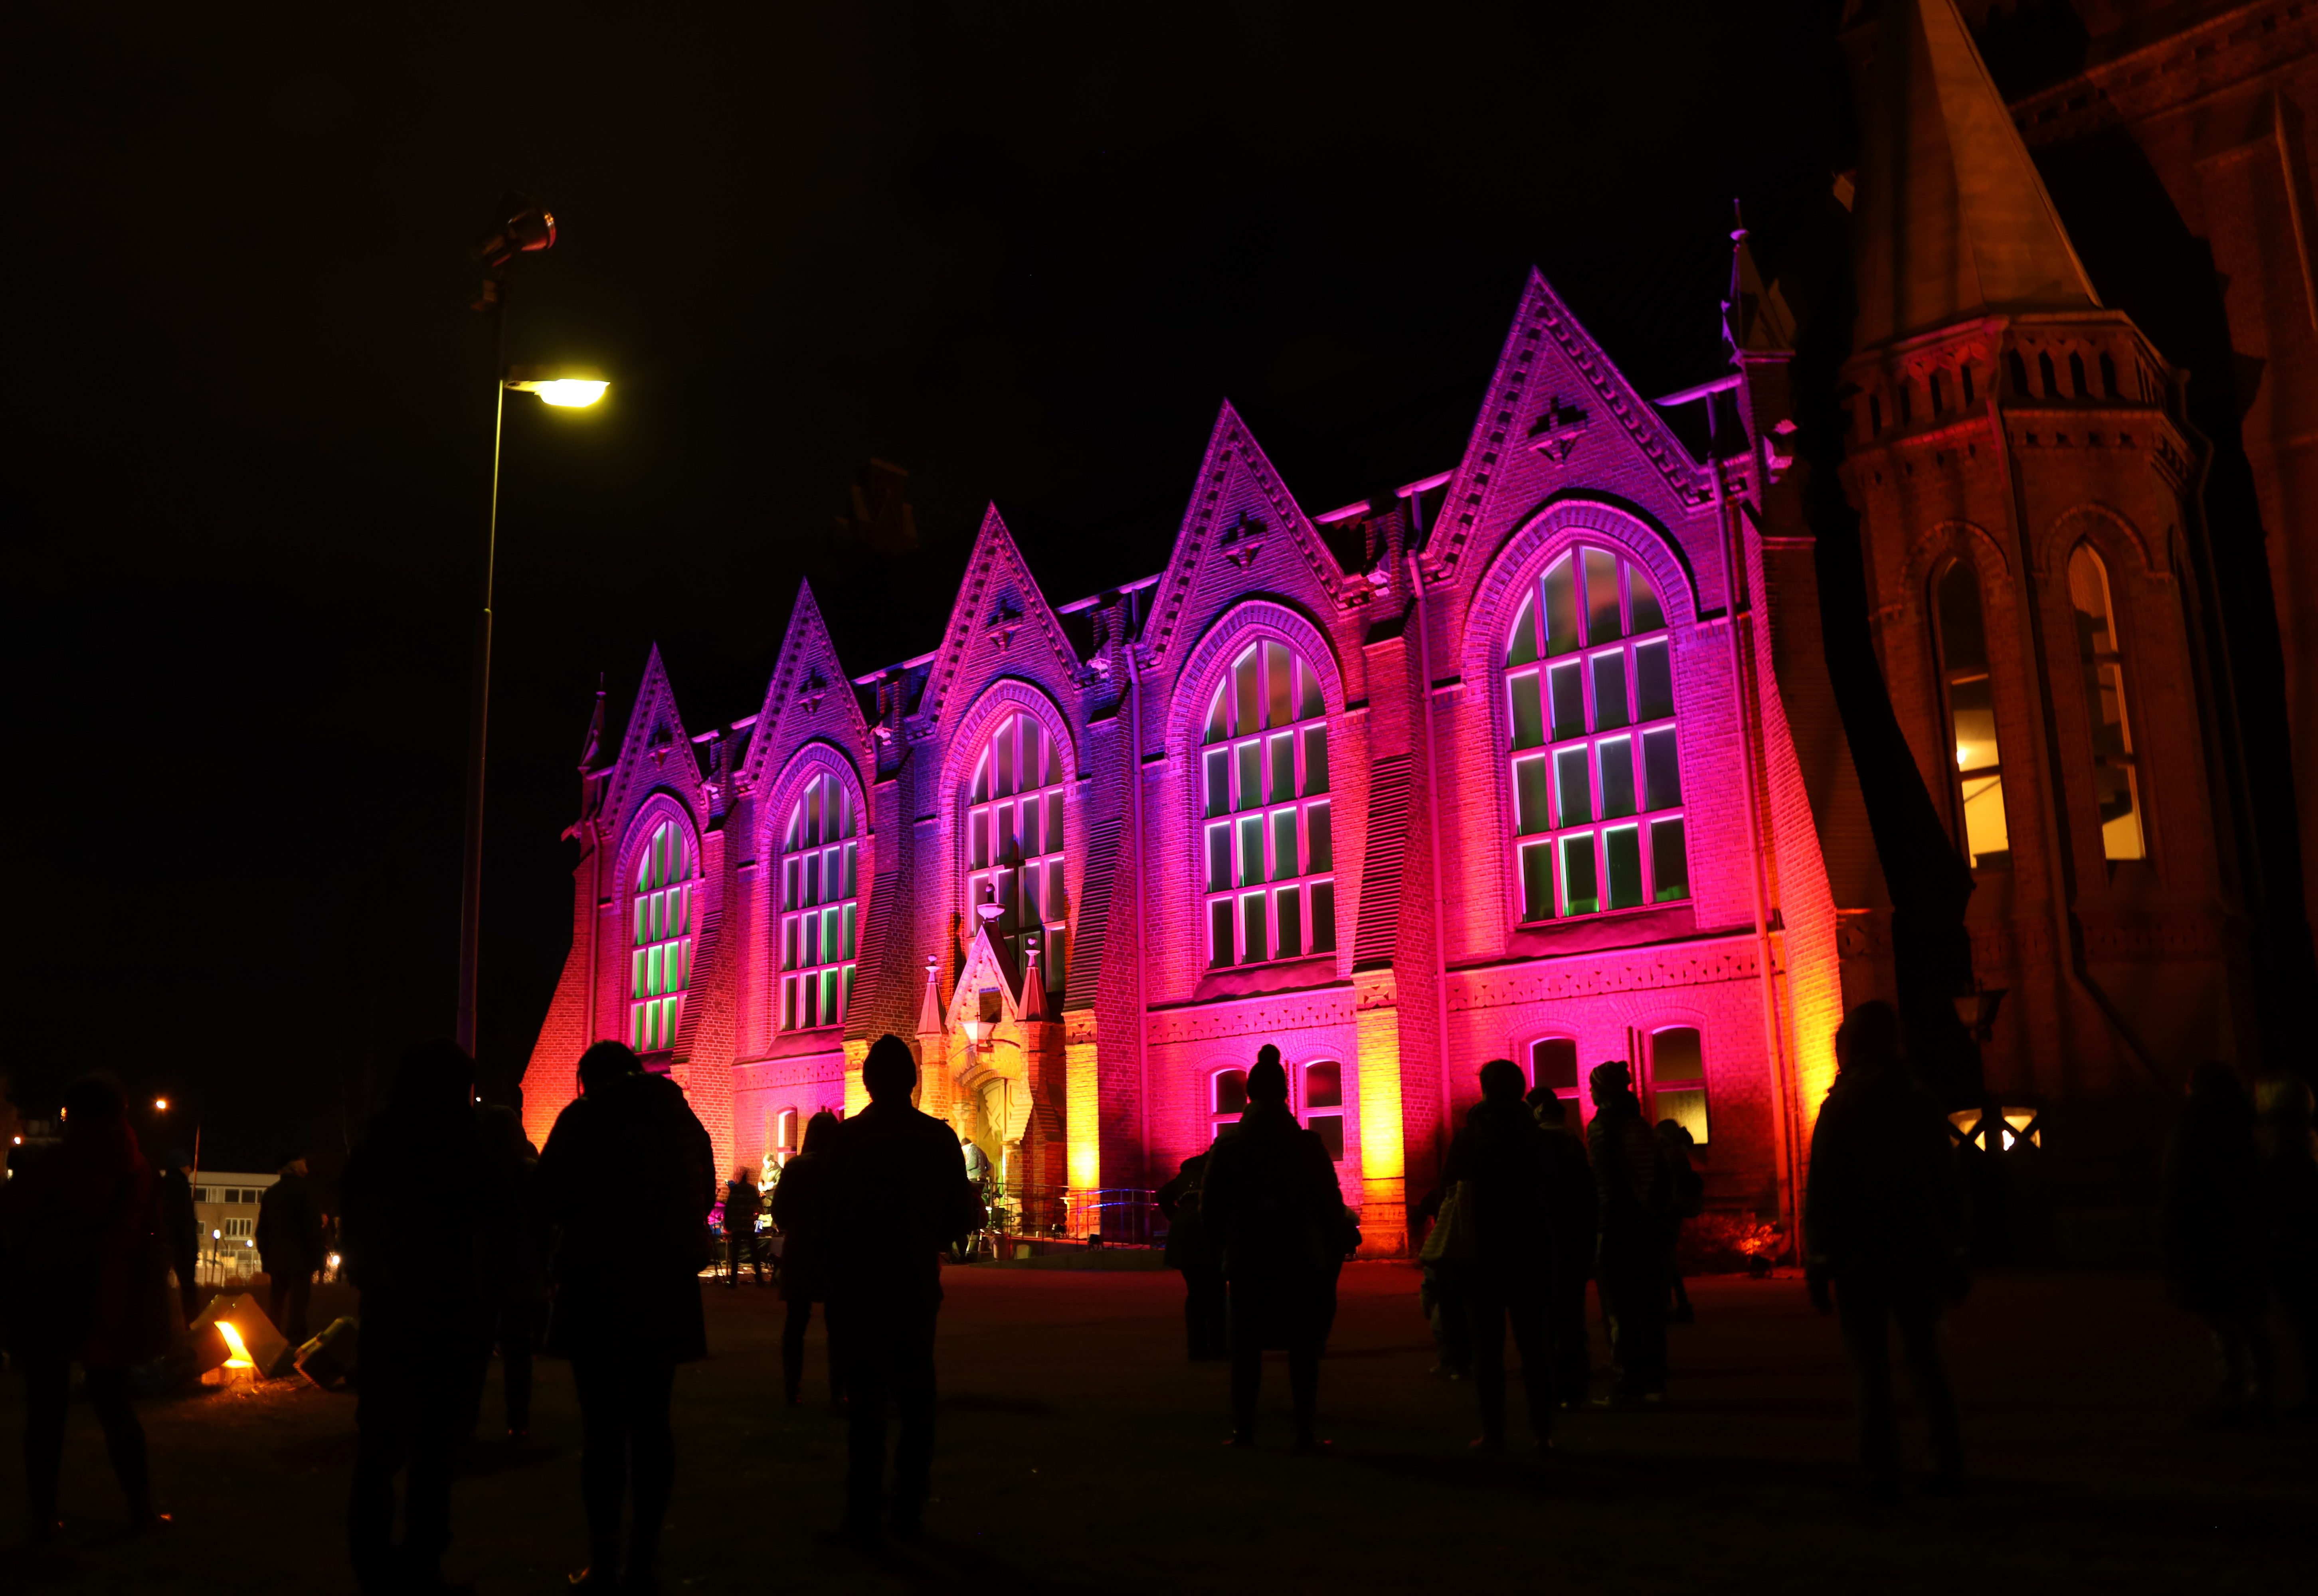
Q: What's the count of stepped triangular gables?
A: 5